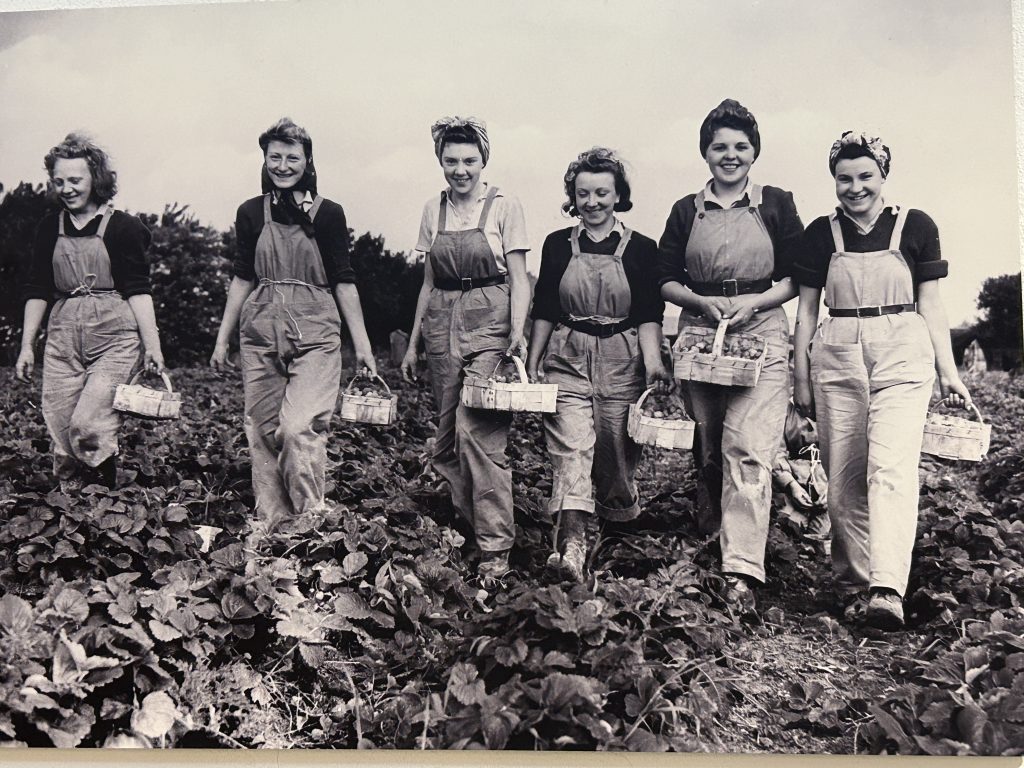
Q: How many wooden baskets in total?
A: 6